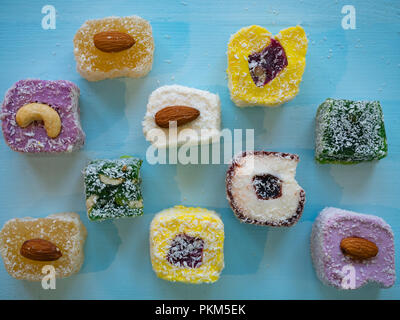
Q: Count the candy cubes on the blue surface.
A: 10